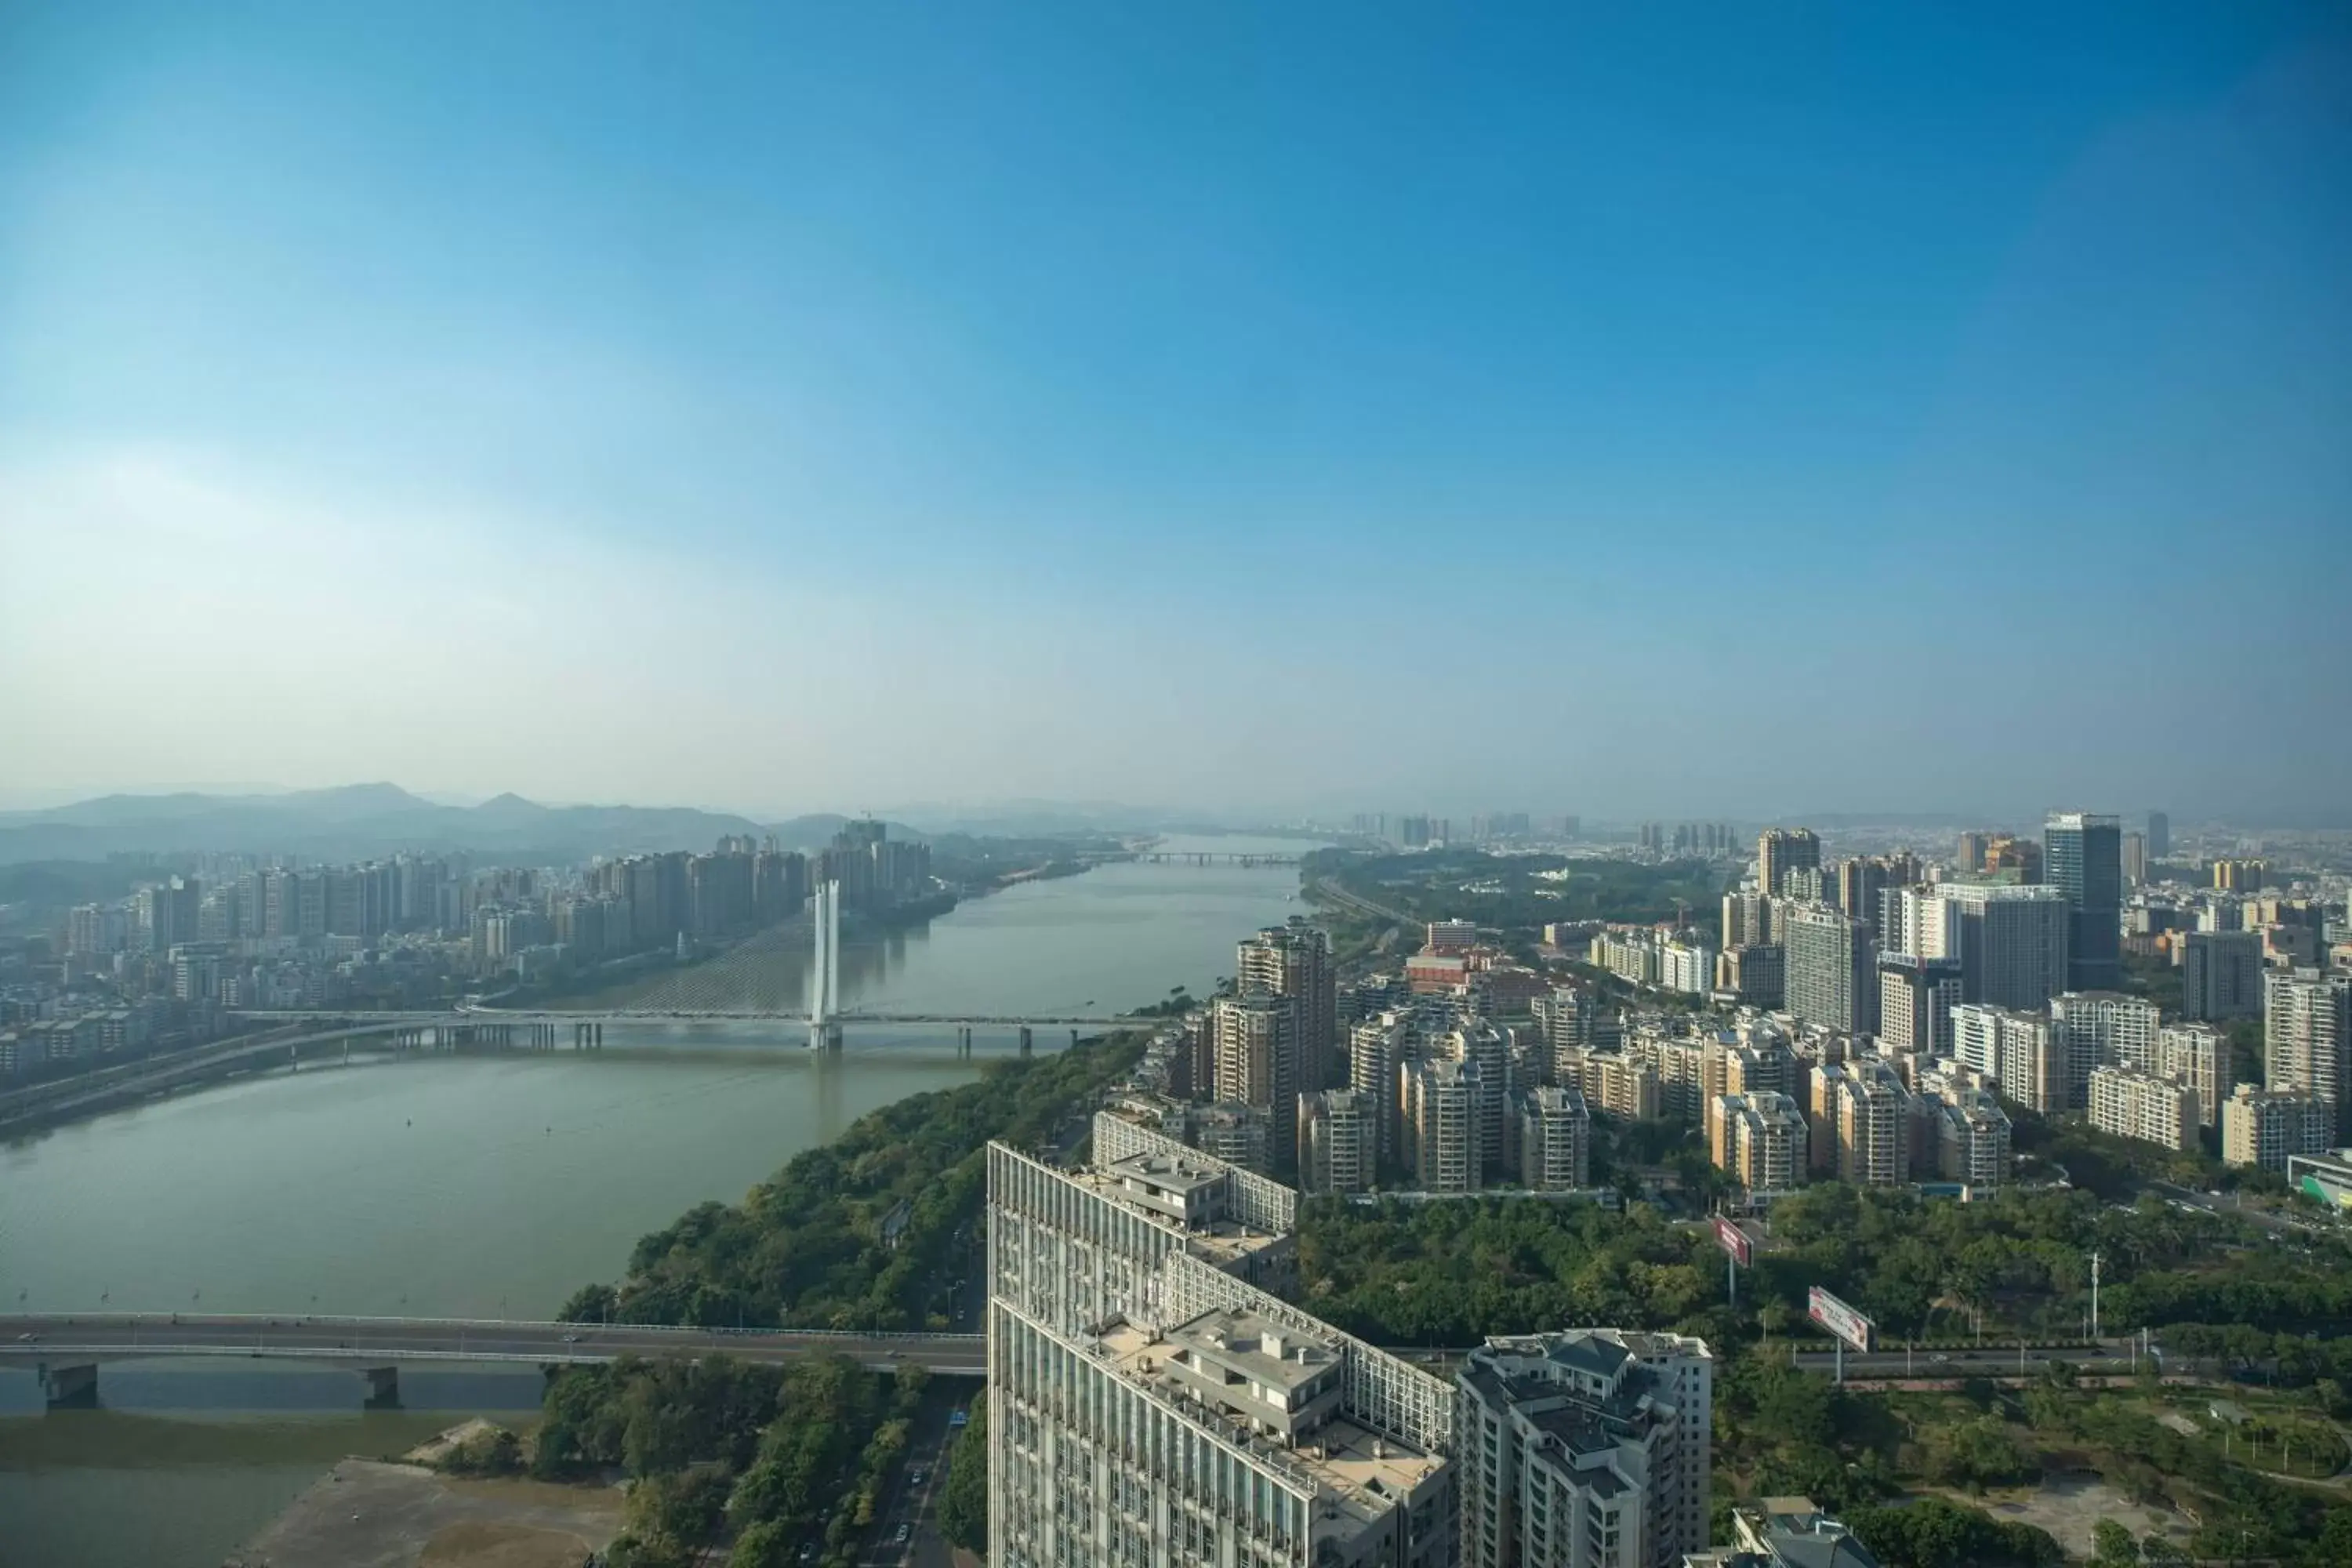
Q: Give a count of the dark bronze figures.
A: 0